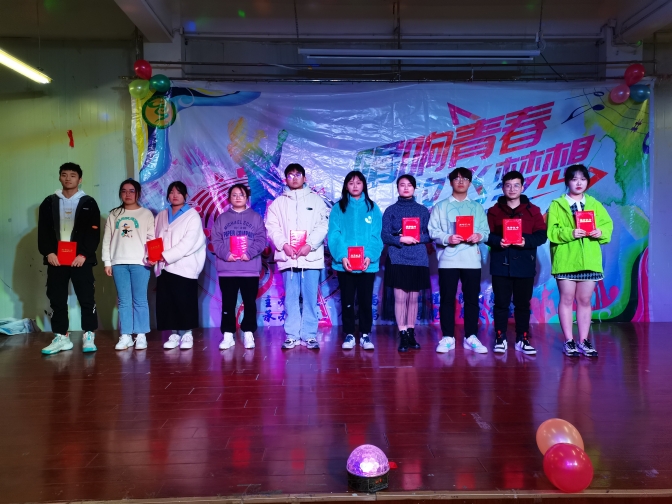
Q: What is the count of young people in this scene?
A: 10